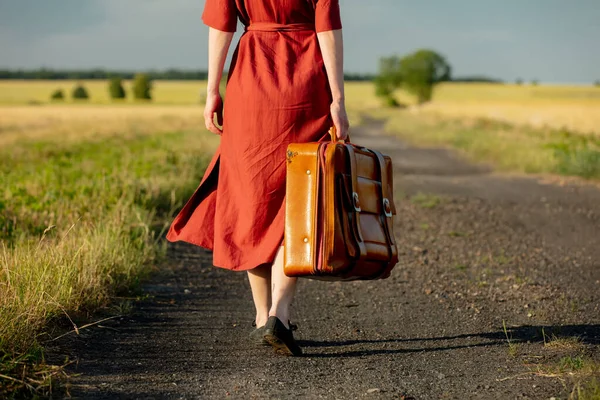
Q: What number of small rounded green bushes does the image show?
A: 4